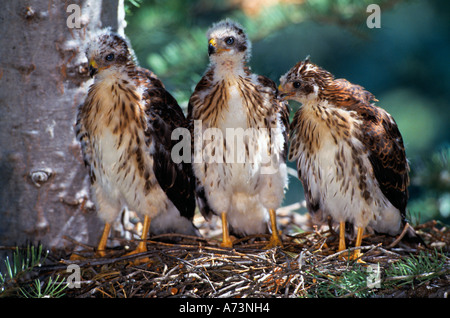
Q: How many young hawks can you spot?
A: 3